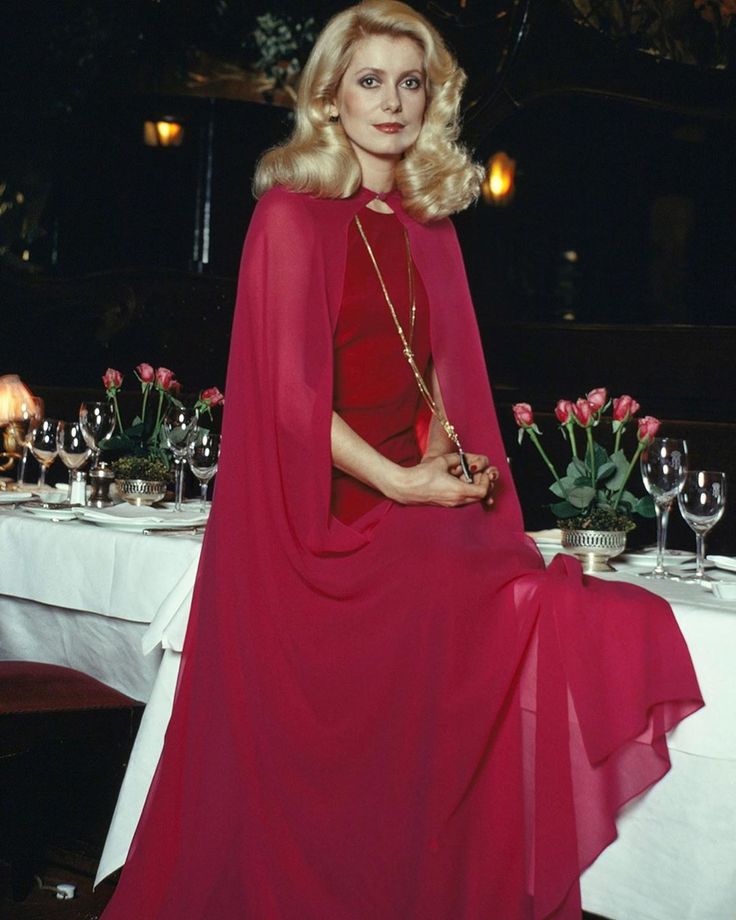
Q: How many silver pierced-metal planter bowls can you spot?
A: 2